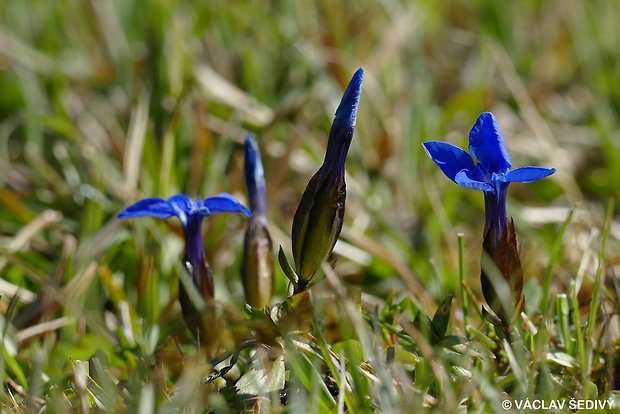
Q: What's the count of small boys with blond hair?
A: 0